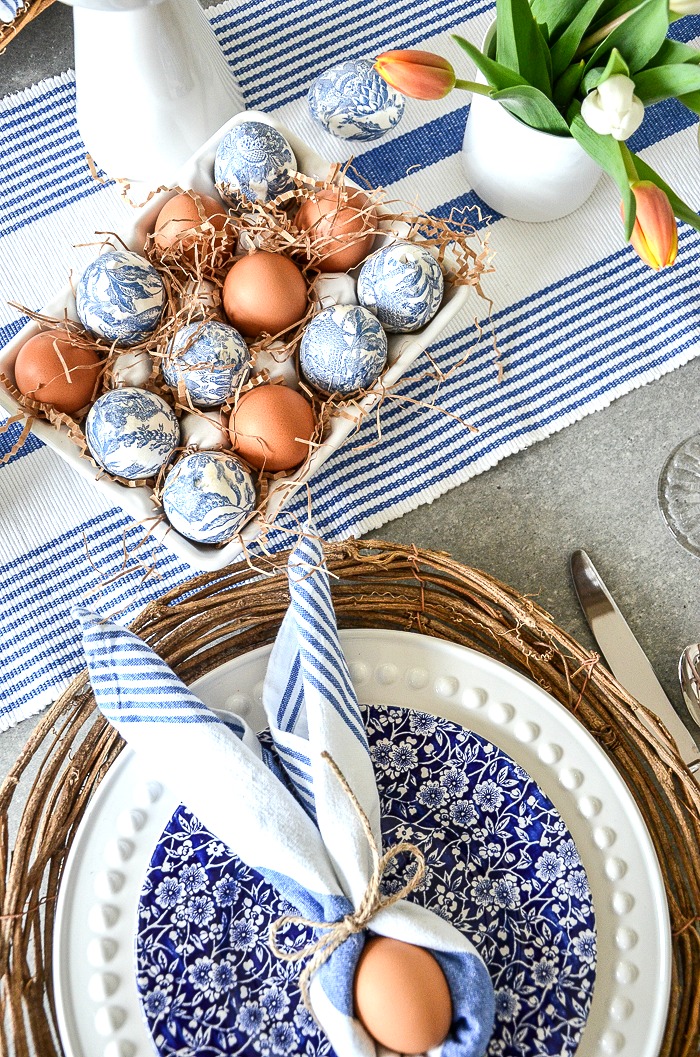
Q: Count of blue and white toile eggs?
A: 8